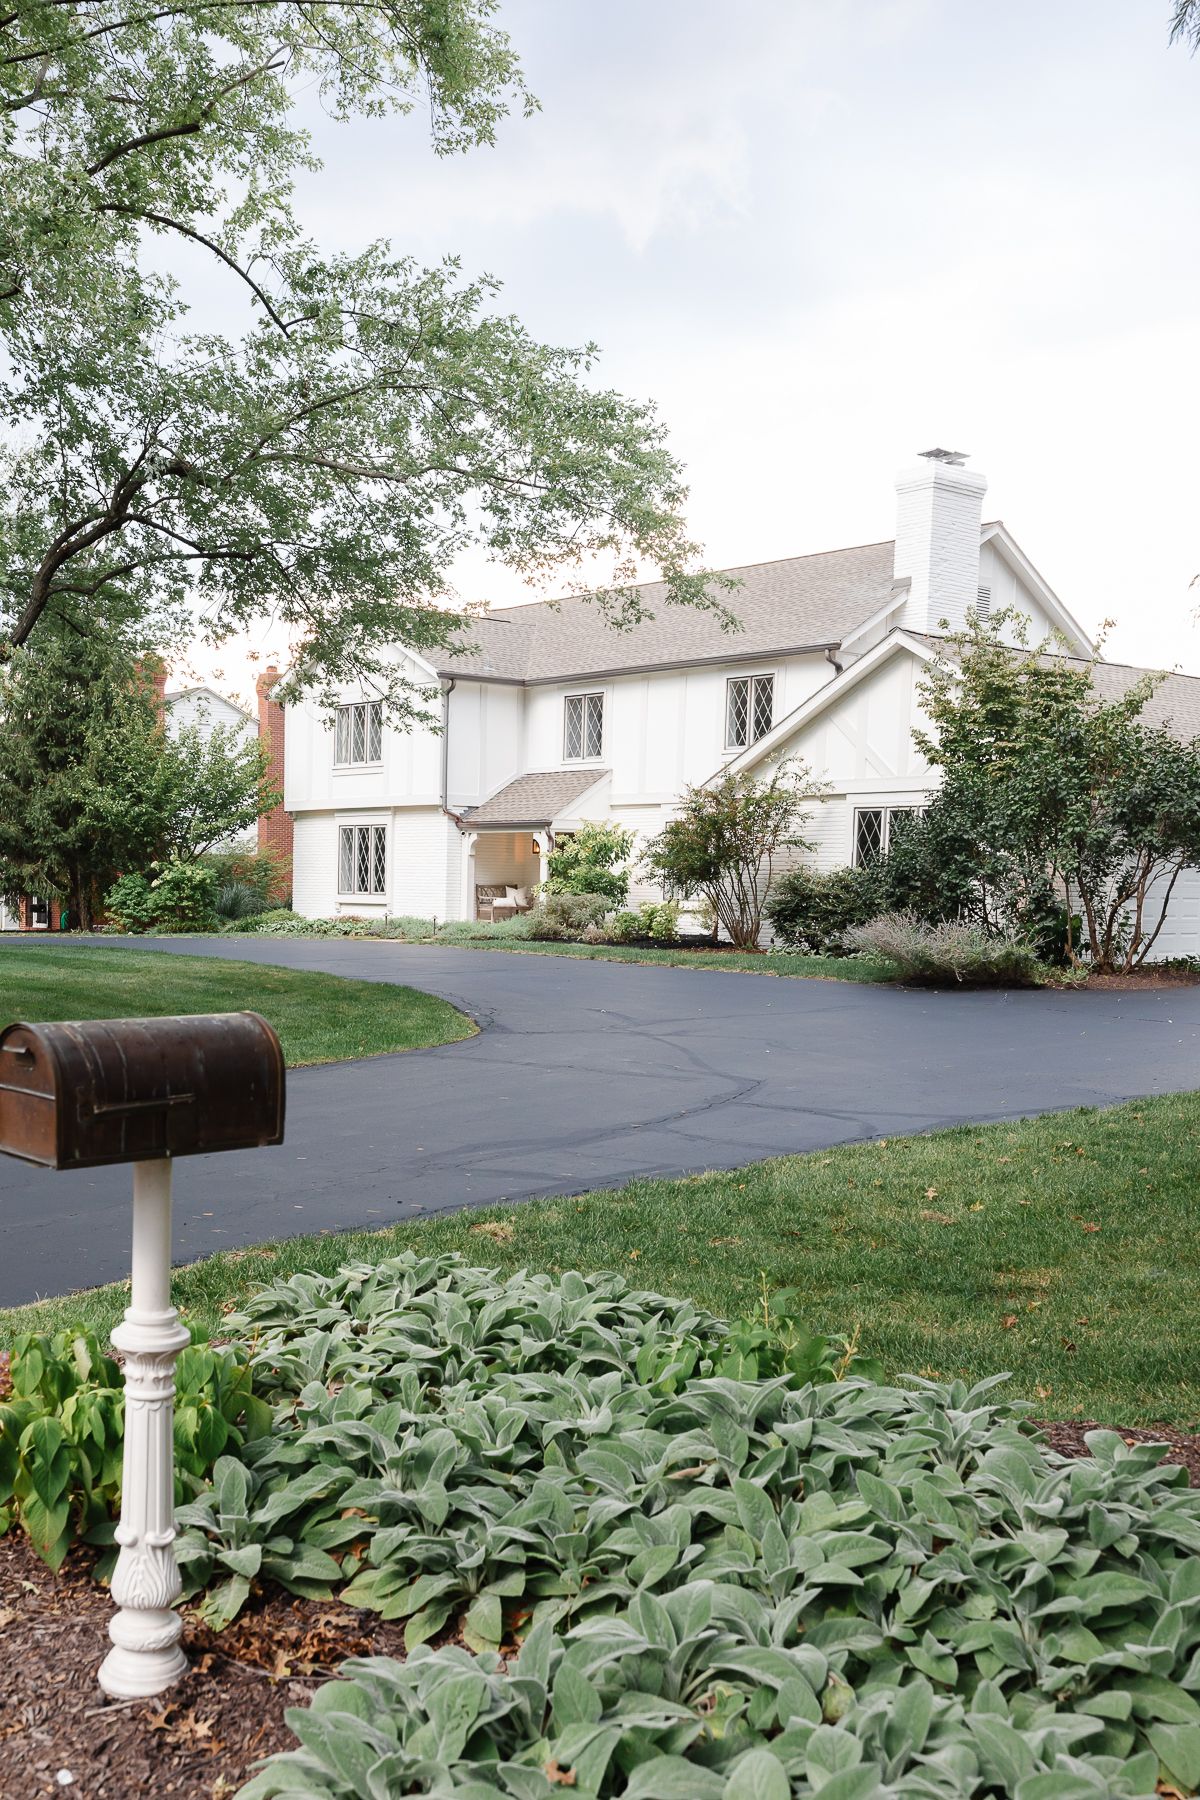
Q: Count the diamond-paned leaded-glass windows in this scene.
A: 5